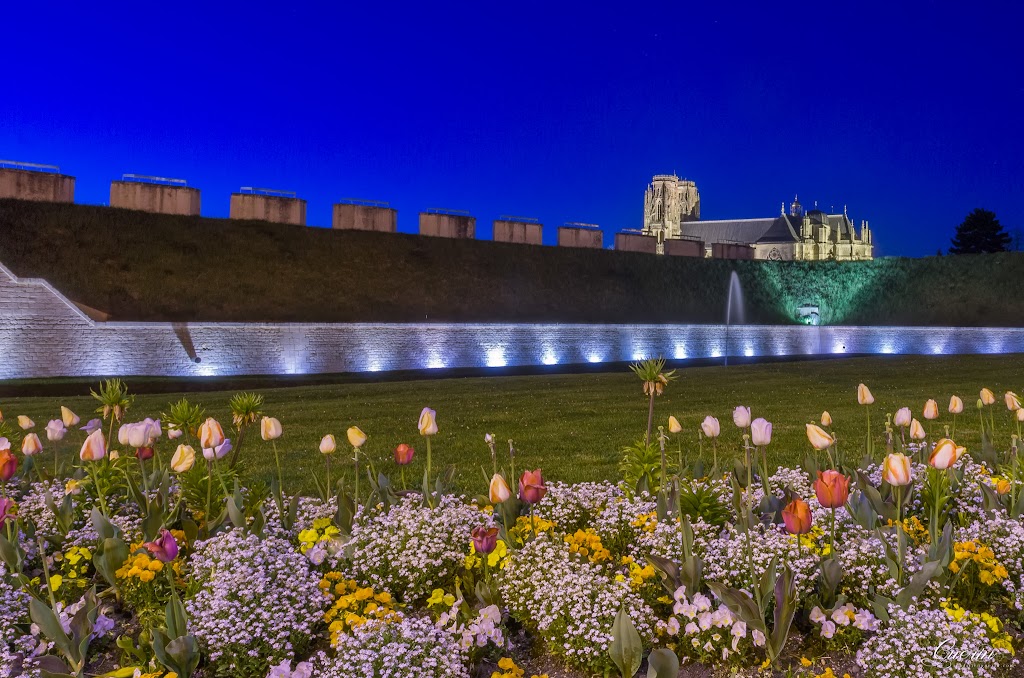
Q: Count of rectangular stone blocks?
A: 10